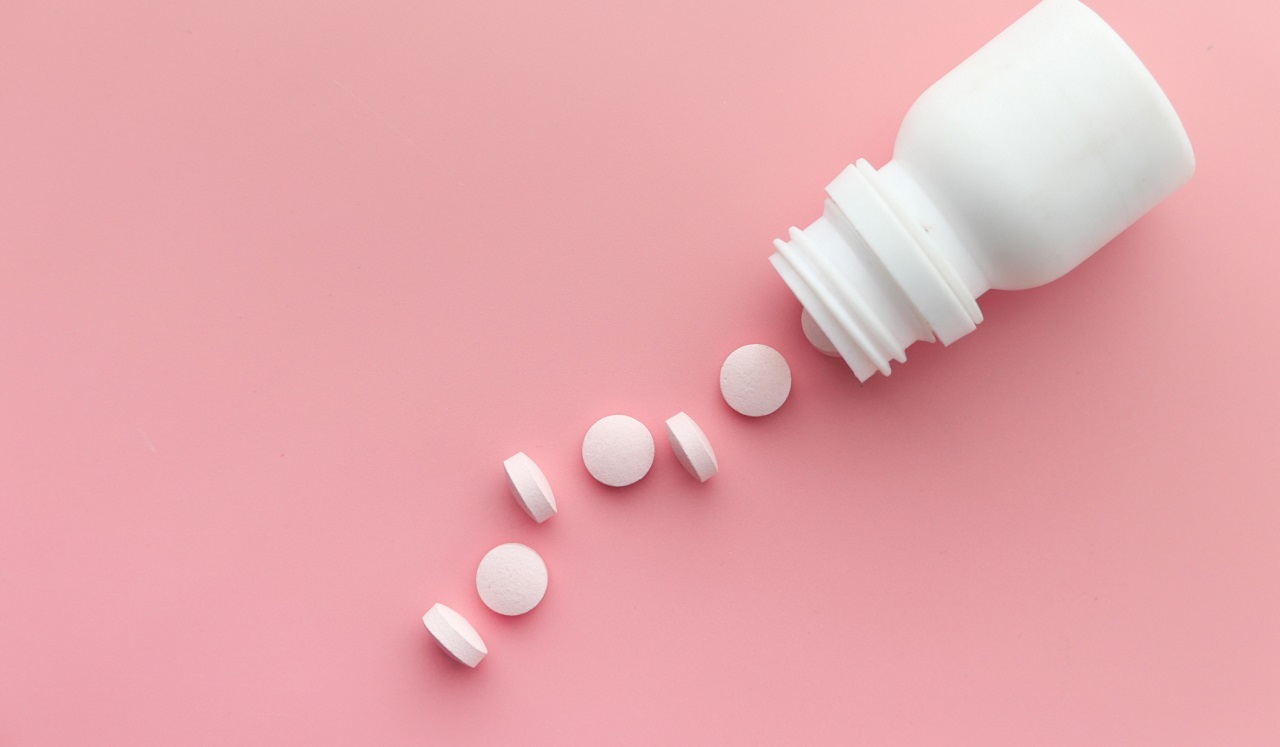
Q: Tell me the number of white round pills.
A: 7